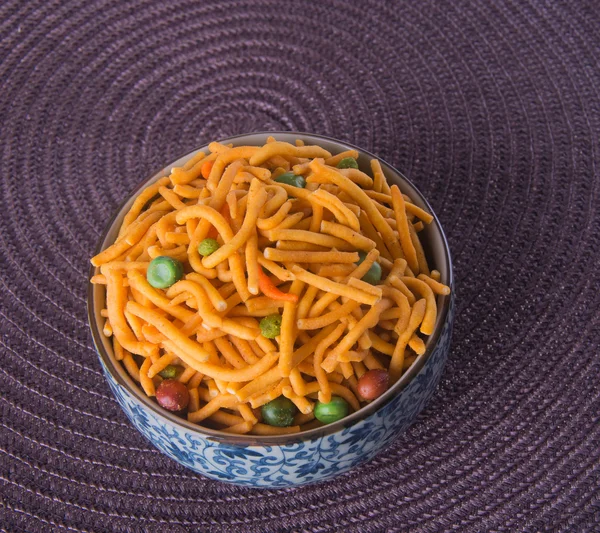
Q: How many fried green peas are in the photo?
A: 9